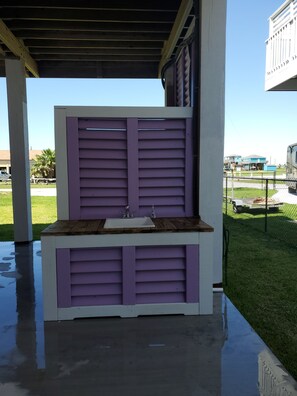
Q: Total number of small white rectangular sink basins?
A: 1